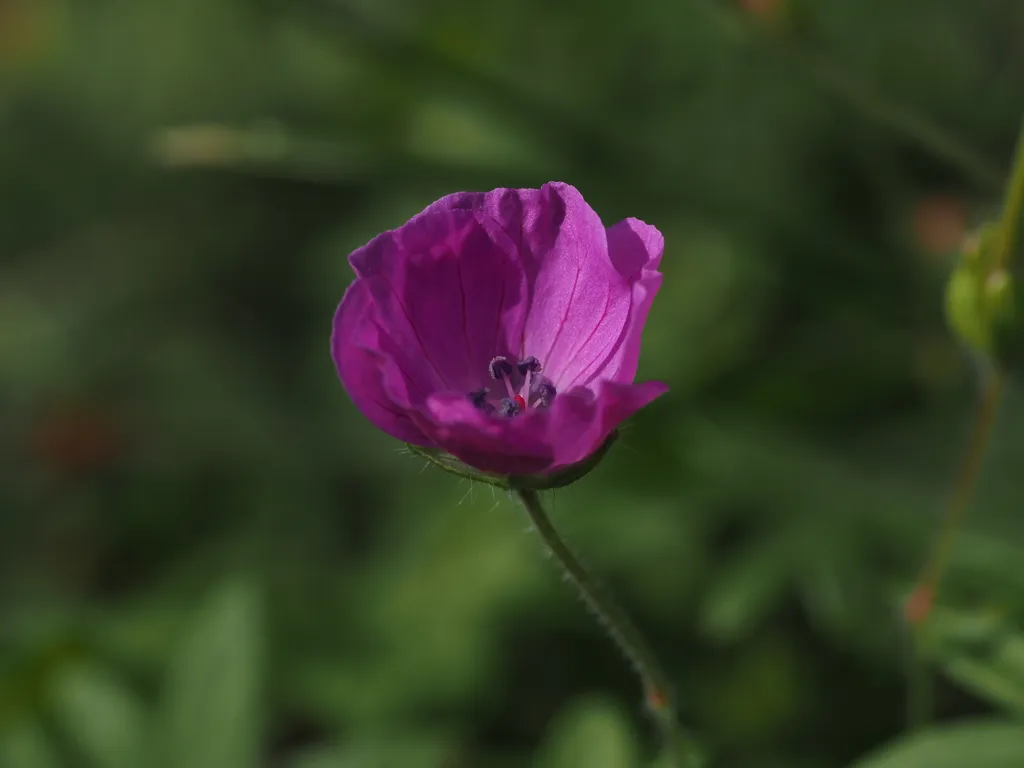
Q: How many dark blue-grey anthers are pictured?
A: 5